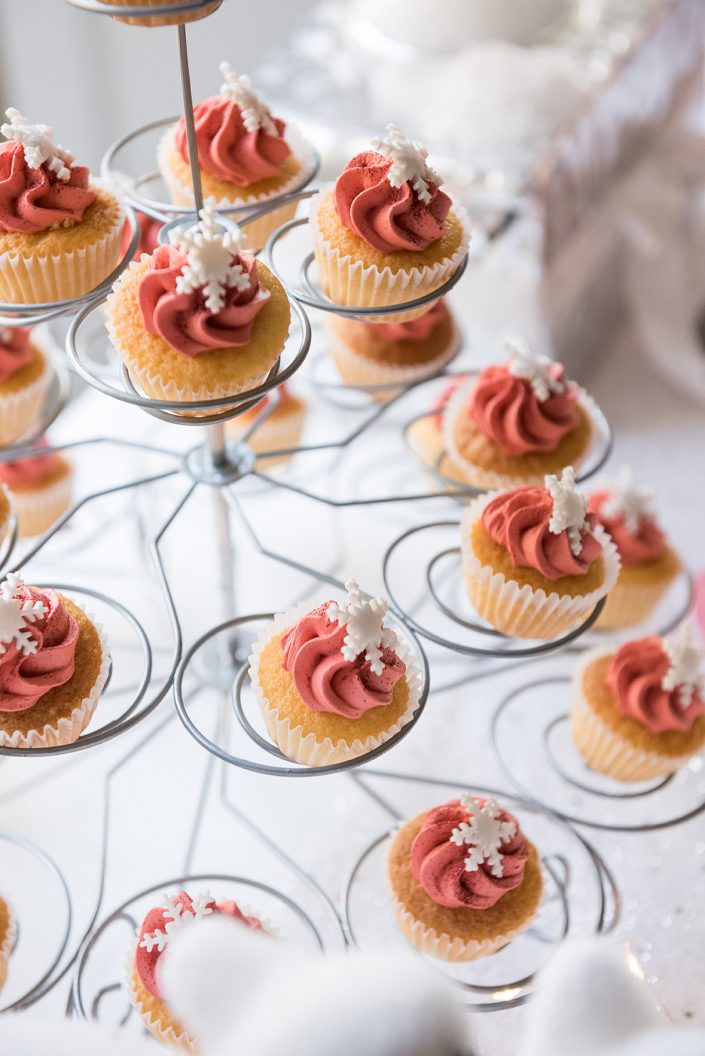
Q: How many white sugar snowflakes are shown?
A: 12